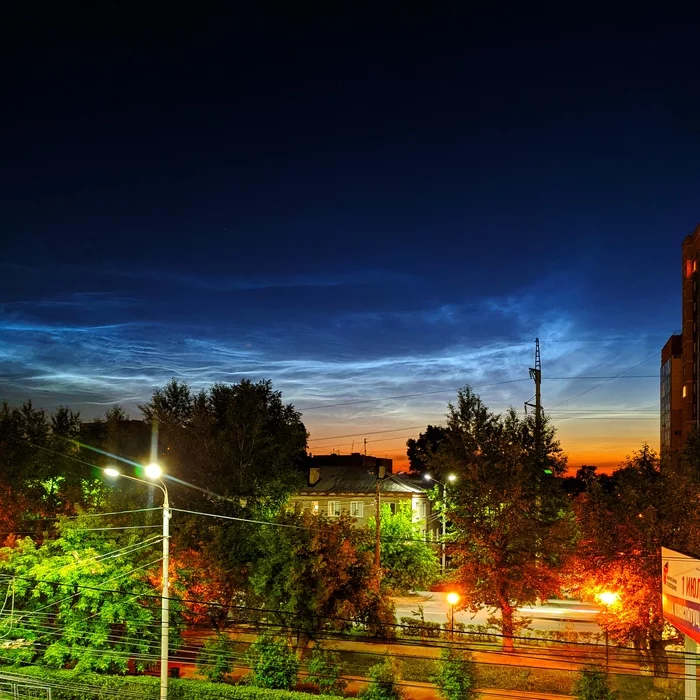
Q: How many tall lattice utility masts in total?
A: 1